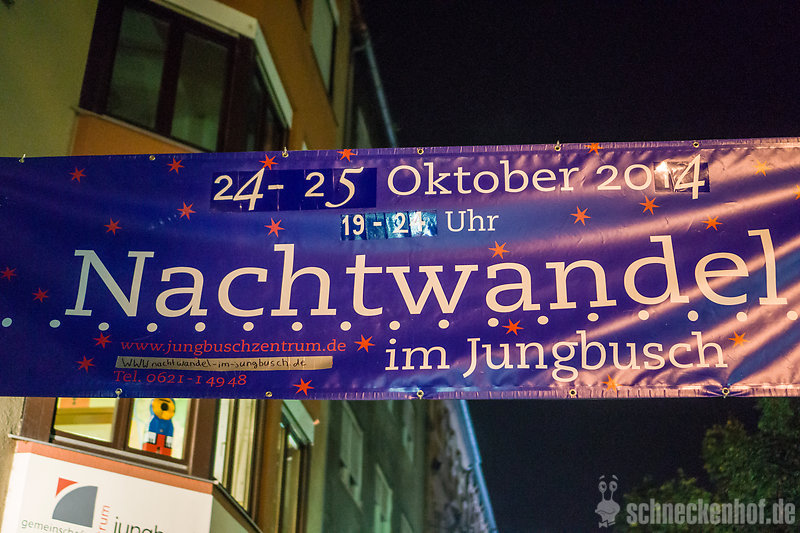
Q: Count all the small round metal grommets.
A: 11